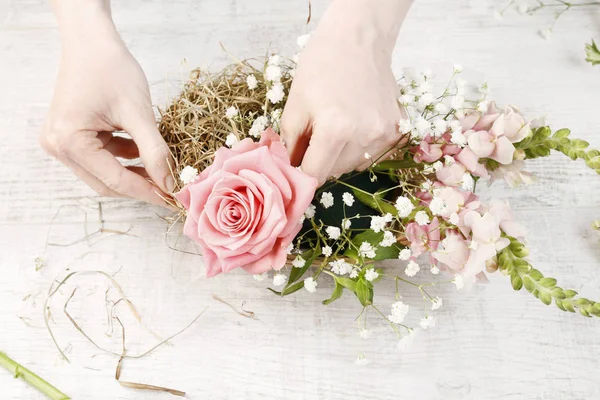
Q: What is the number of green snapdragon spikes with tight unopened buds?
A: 2